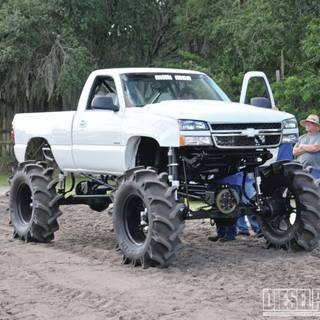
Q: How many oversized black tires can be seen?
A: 3